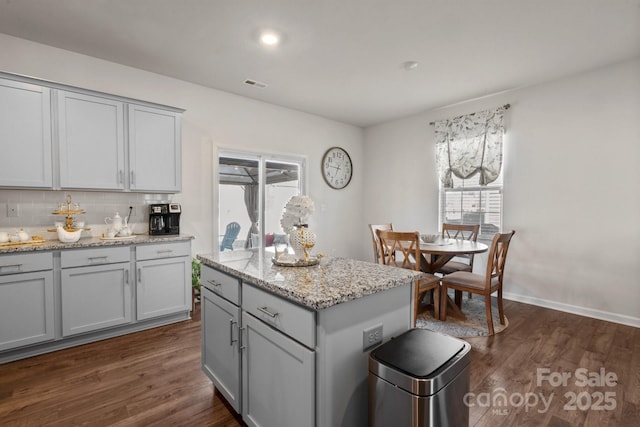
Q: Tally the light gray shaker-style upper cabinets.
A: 3